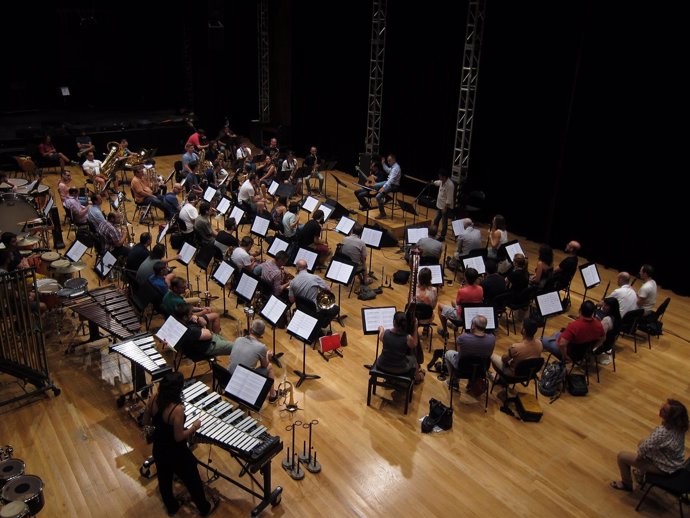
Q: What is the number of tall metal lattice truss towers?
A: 3